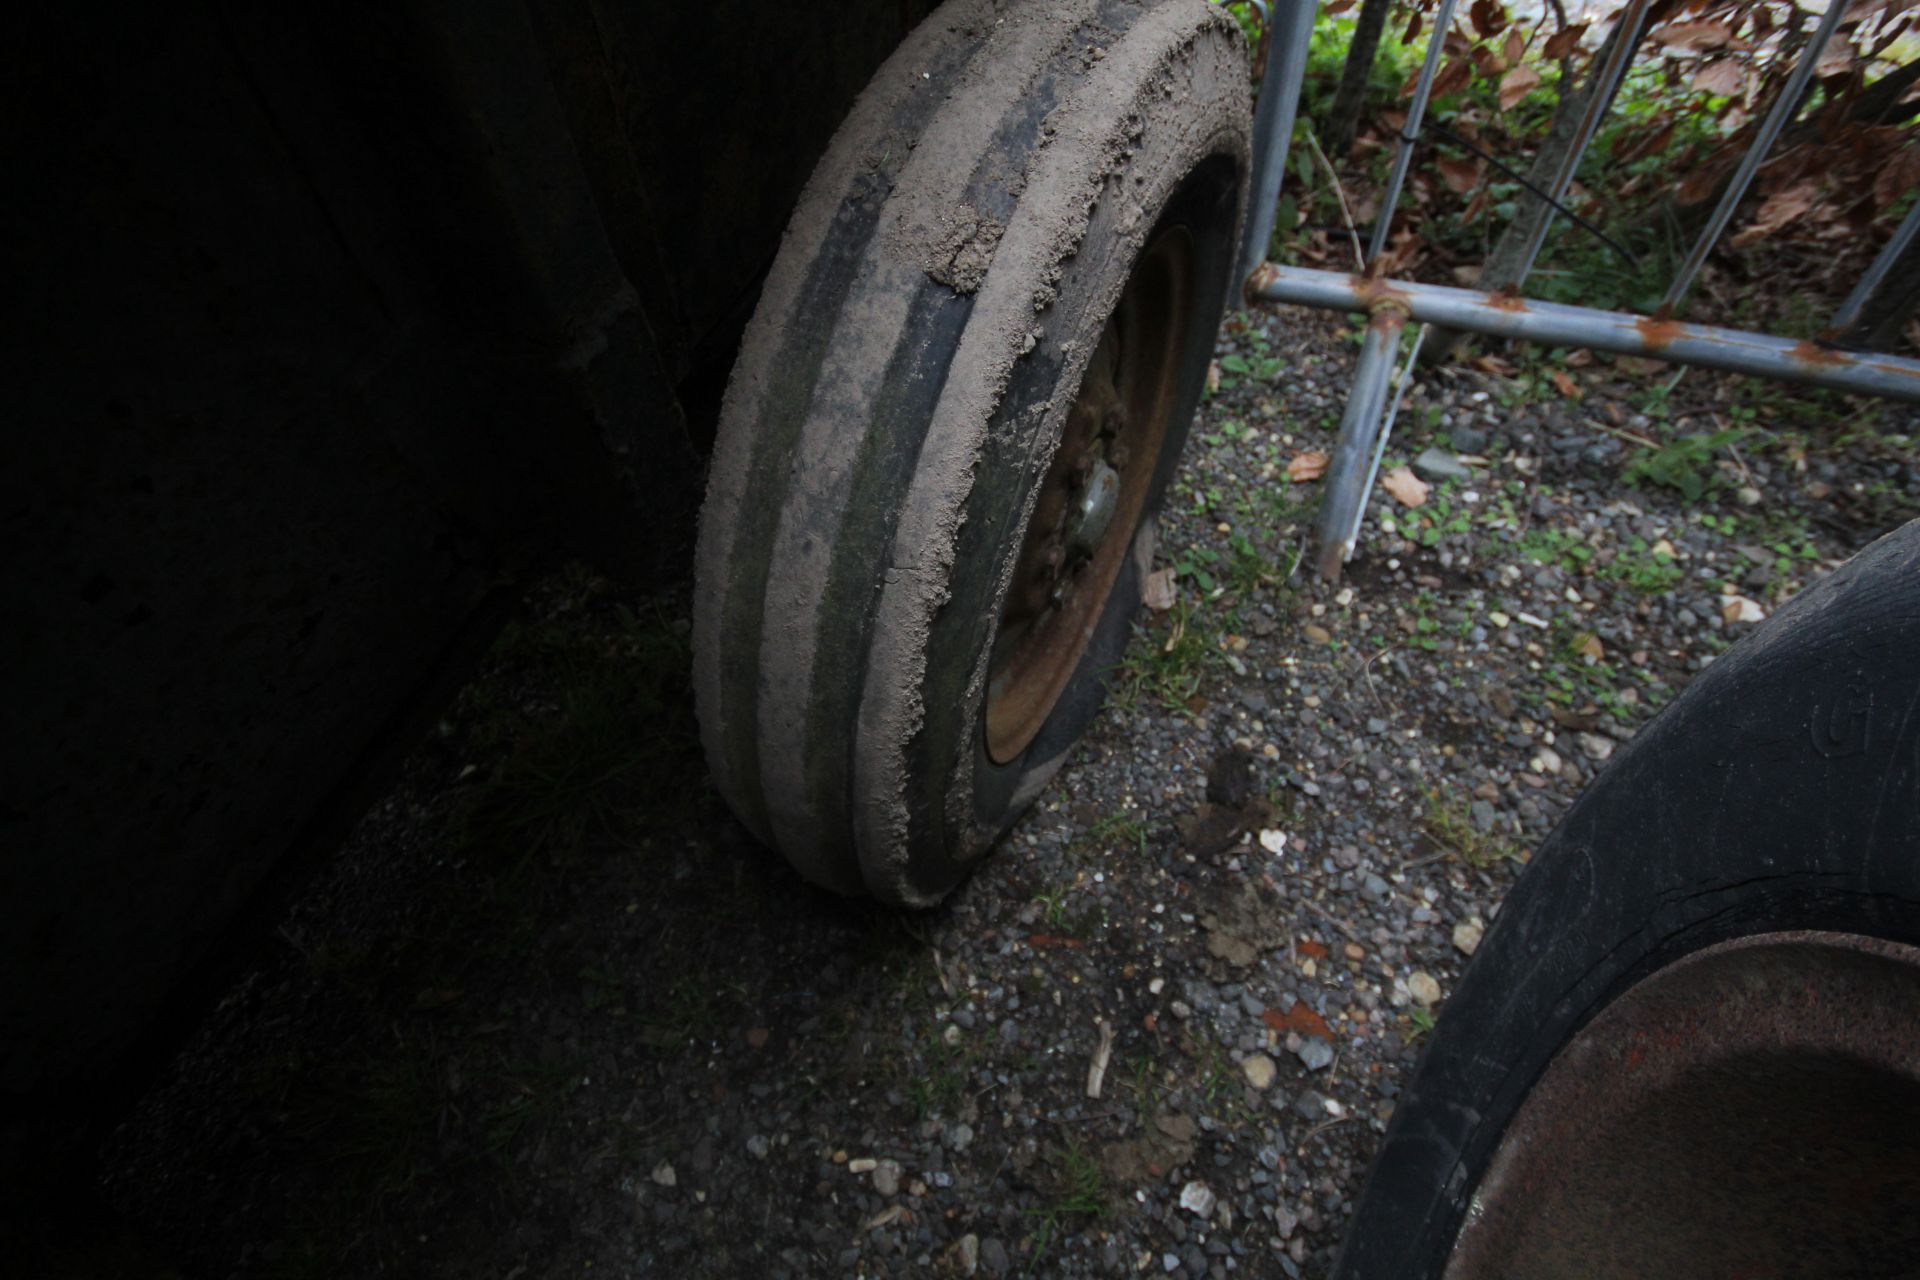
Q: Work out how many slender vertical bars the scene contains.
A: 4